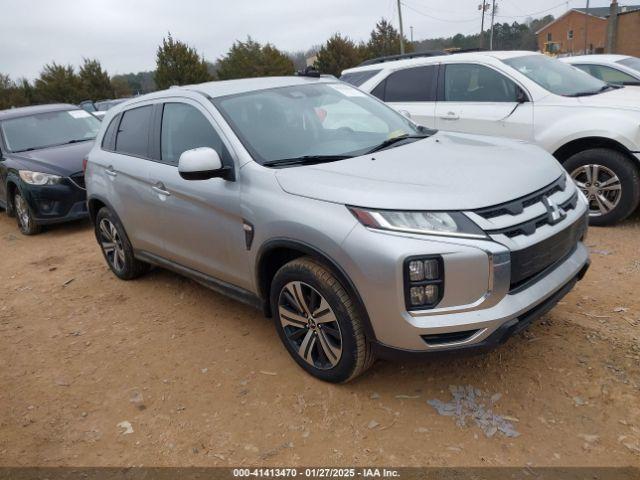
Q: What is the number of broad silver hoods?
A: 1